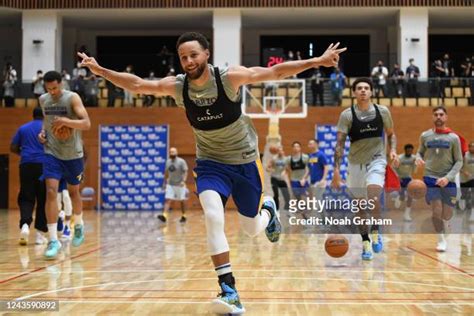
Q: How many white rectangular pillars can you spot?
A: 3